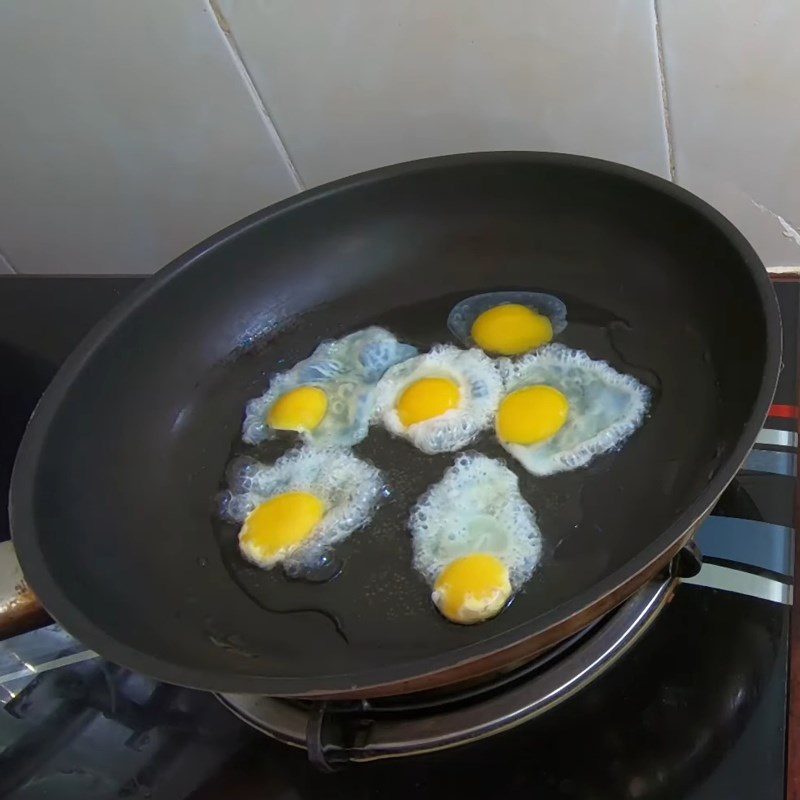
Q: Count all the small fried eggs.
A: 6